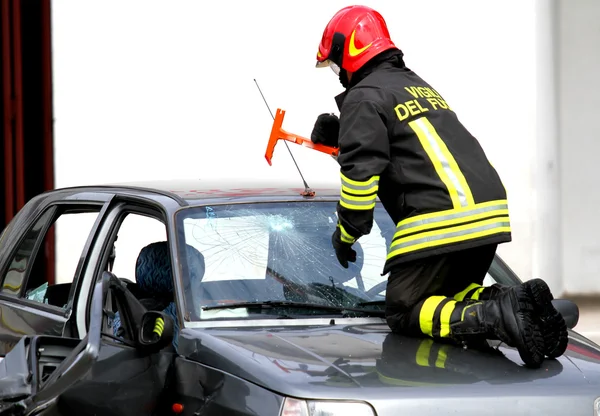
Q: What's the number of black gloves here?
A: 2